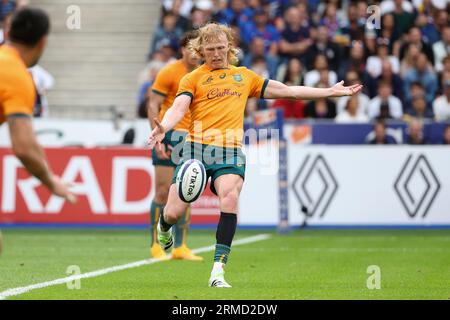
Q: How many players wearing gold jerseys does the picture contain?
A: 3